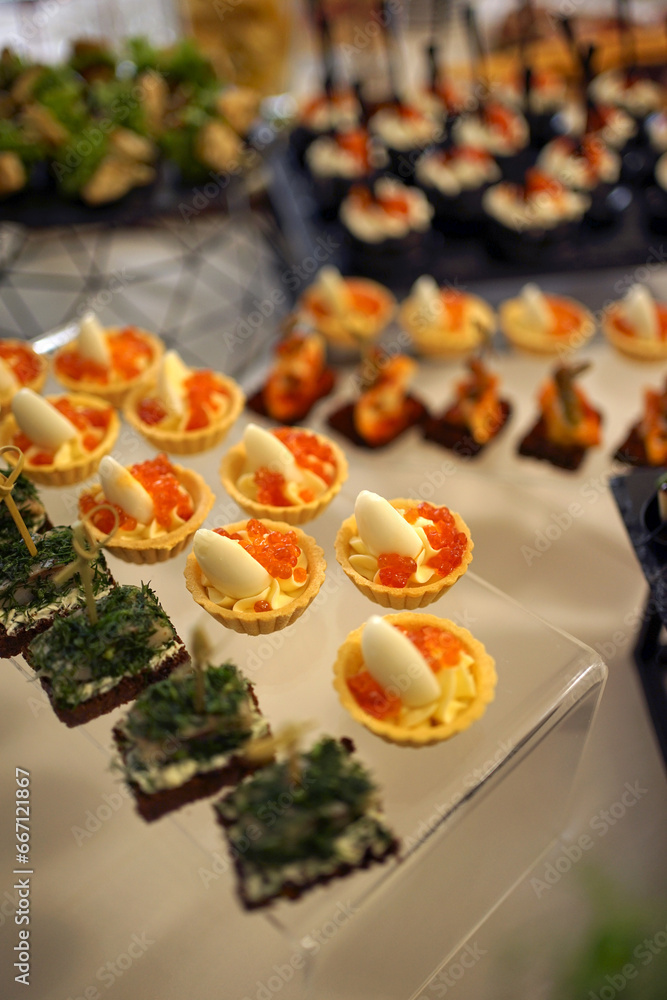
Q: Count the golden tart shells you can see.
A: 13